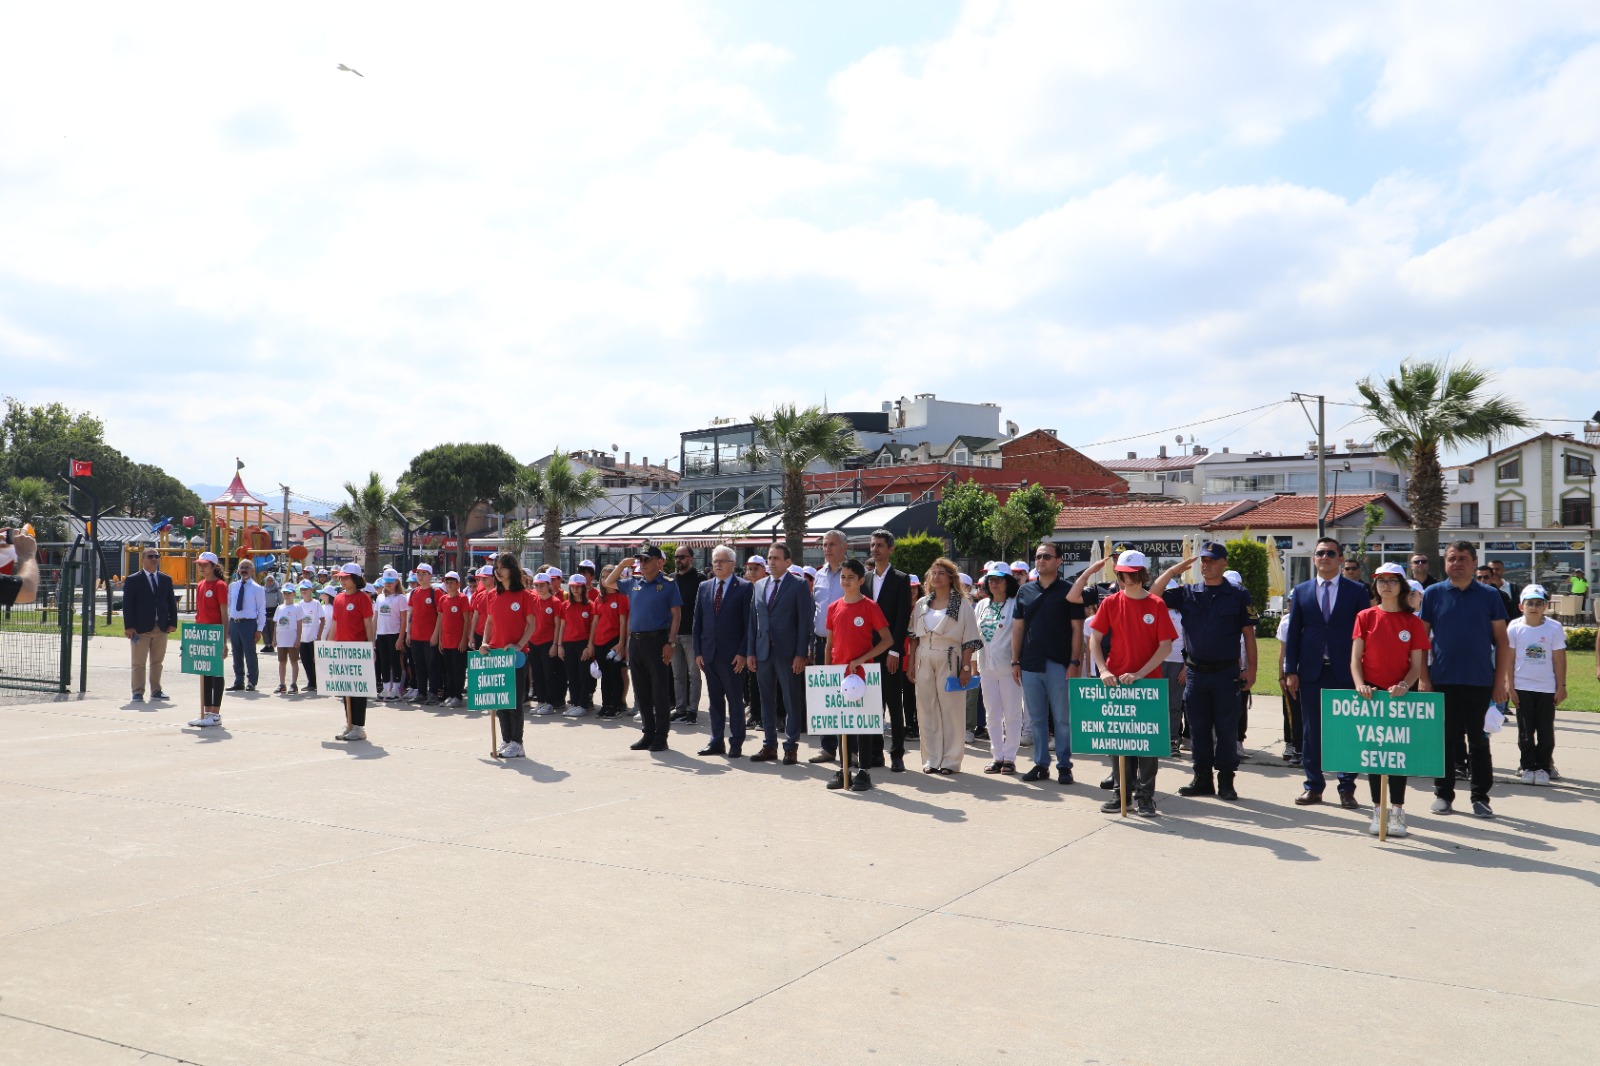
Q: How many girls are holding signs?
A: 4